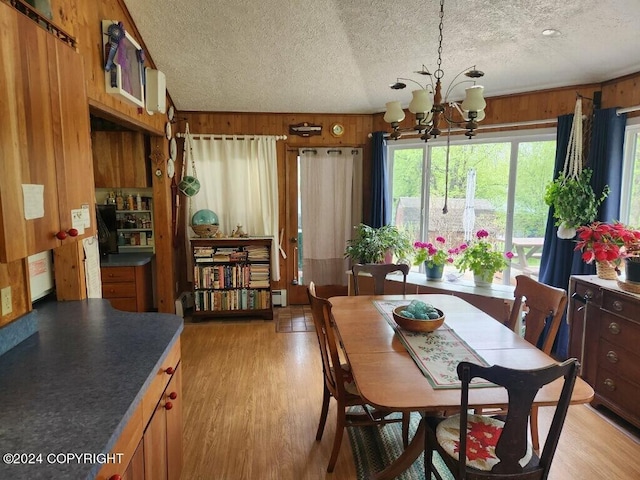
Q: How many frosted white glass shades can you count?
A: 5